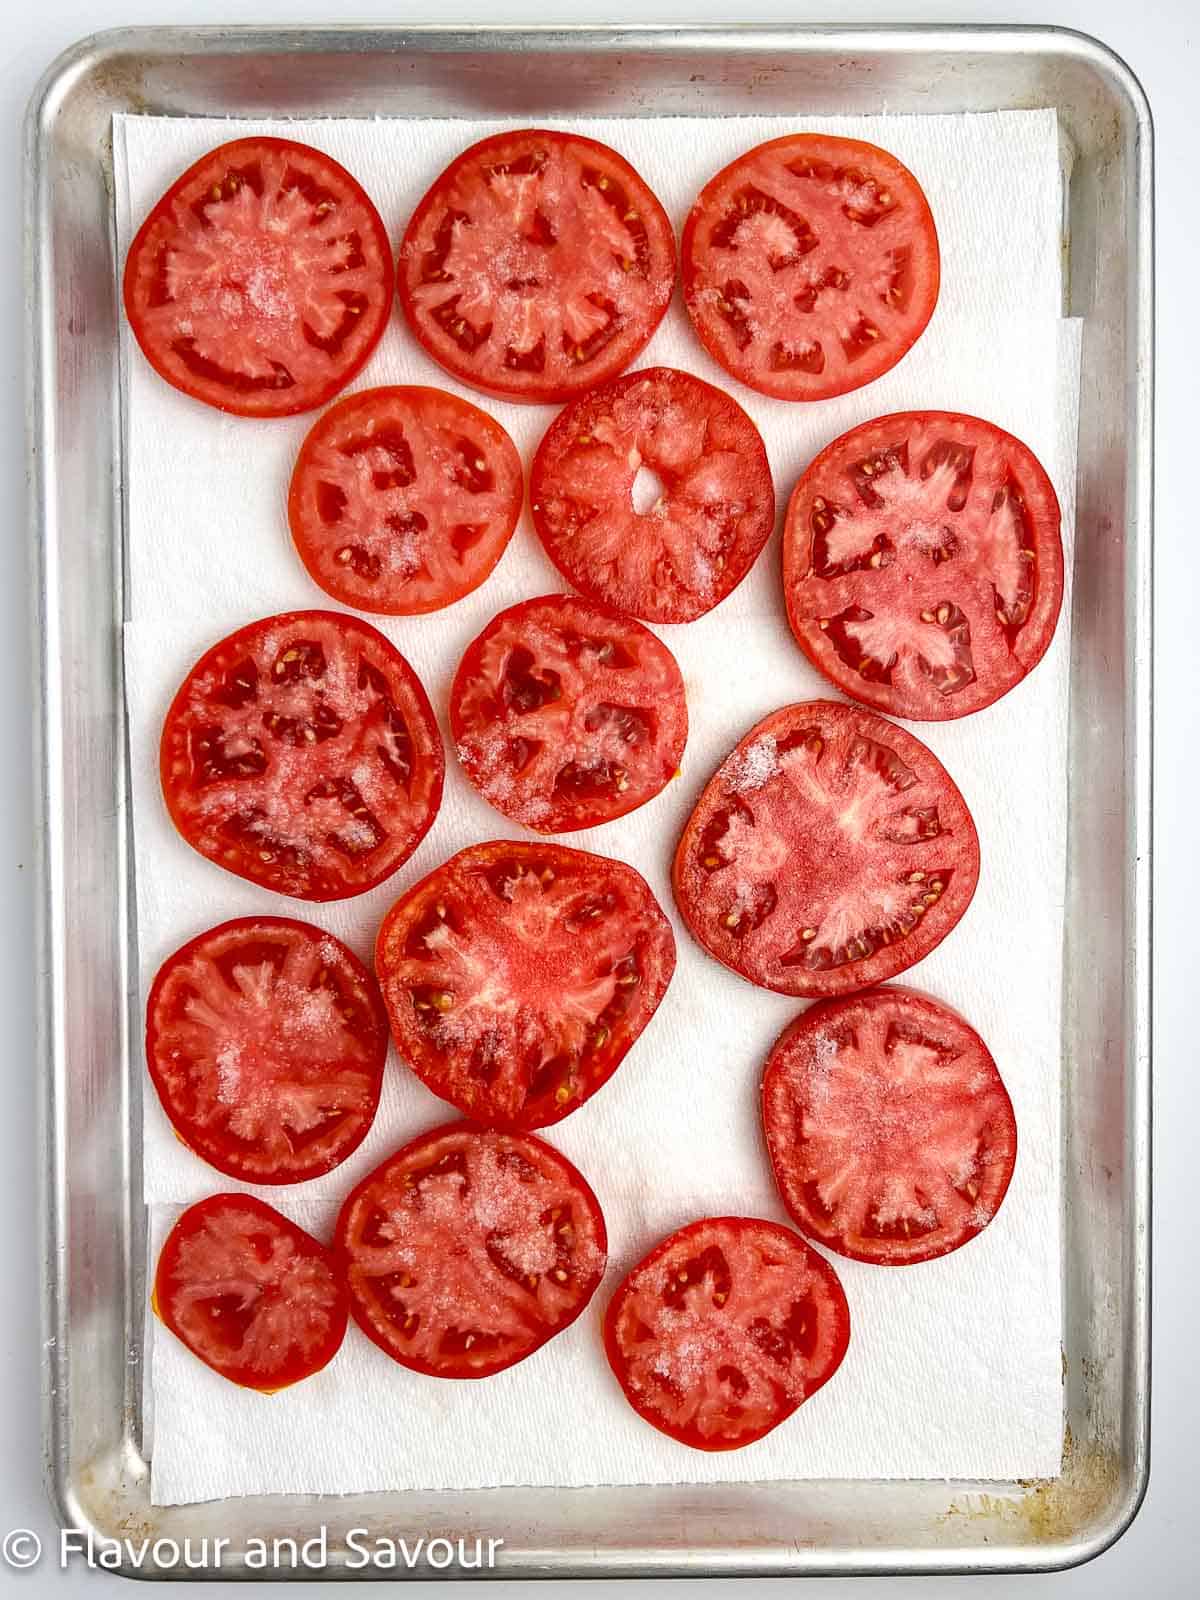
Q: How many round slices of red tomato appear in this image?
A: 15